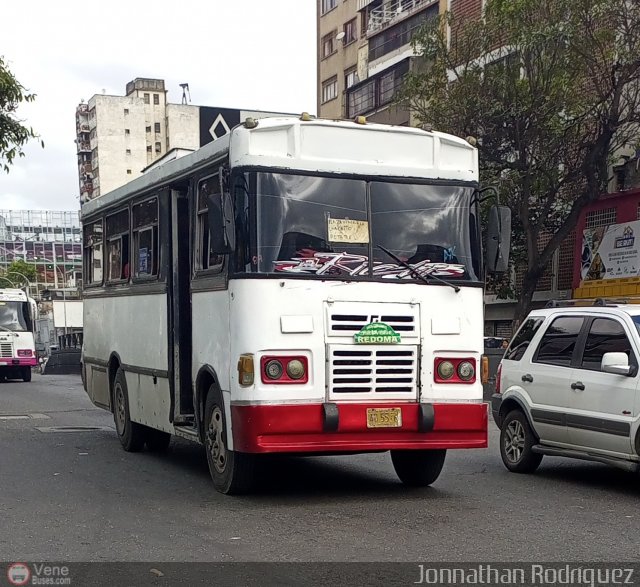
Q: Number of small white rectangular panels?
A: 2